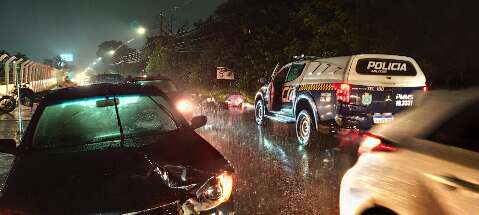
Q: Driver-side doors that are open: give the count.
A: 1